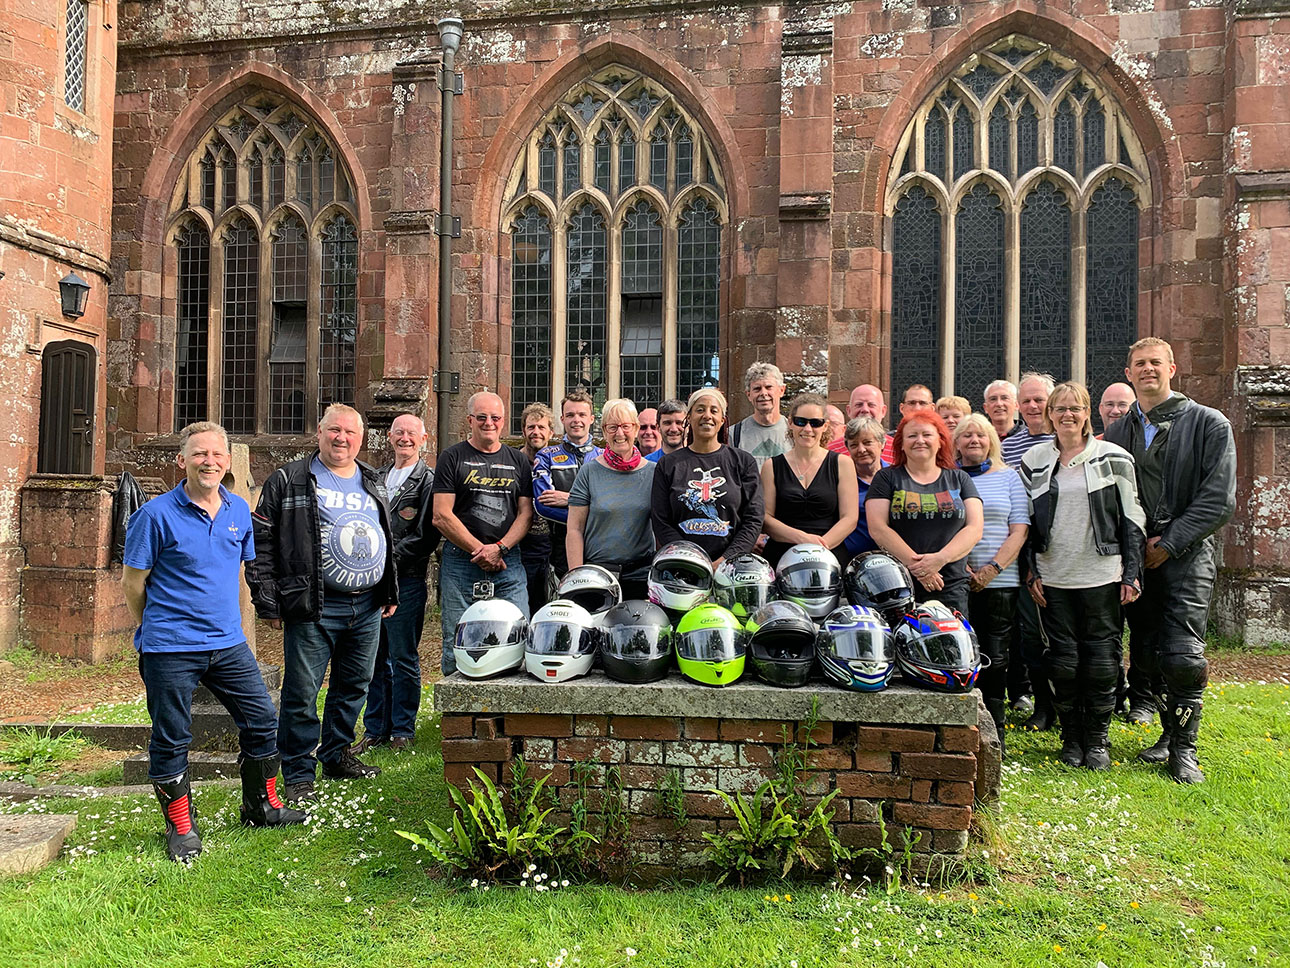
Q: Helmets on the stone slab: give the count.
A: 12